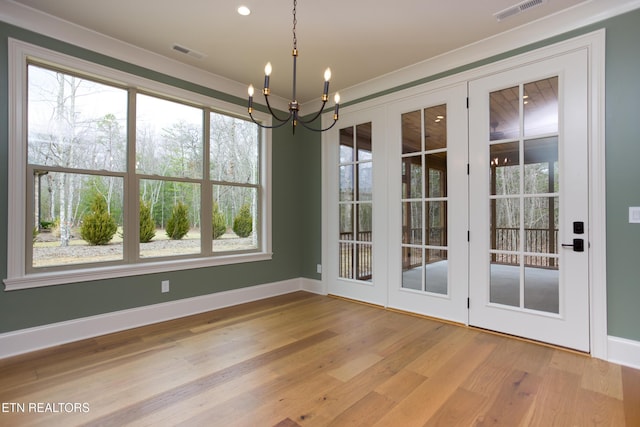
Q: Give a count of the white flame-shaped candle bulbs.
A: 4